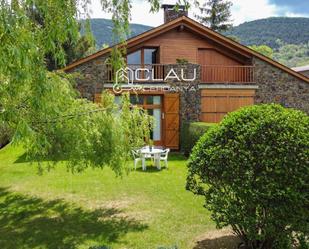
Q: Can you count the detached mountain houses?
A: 1